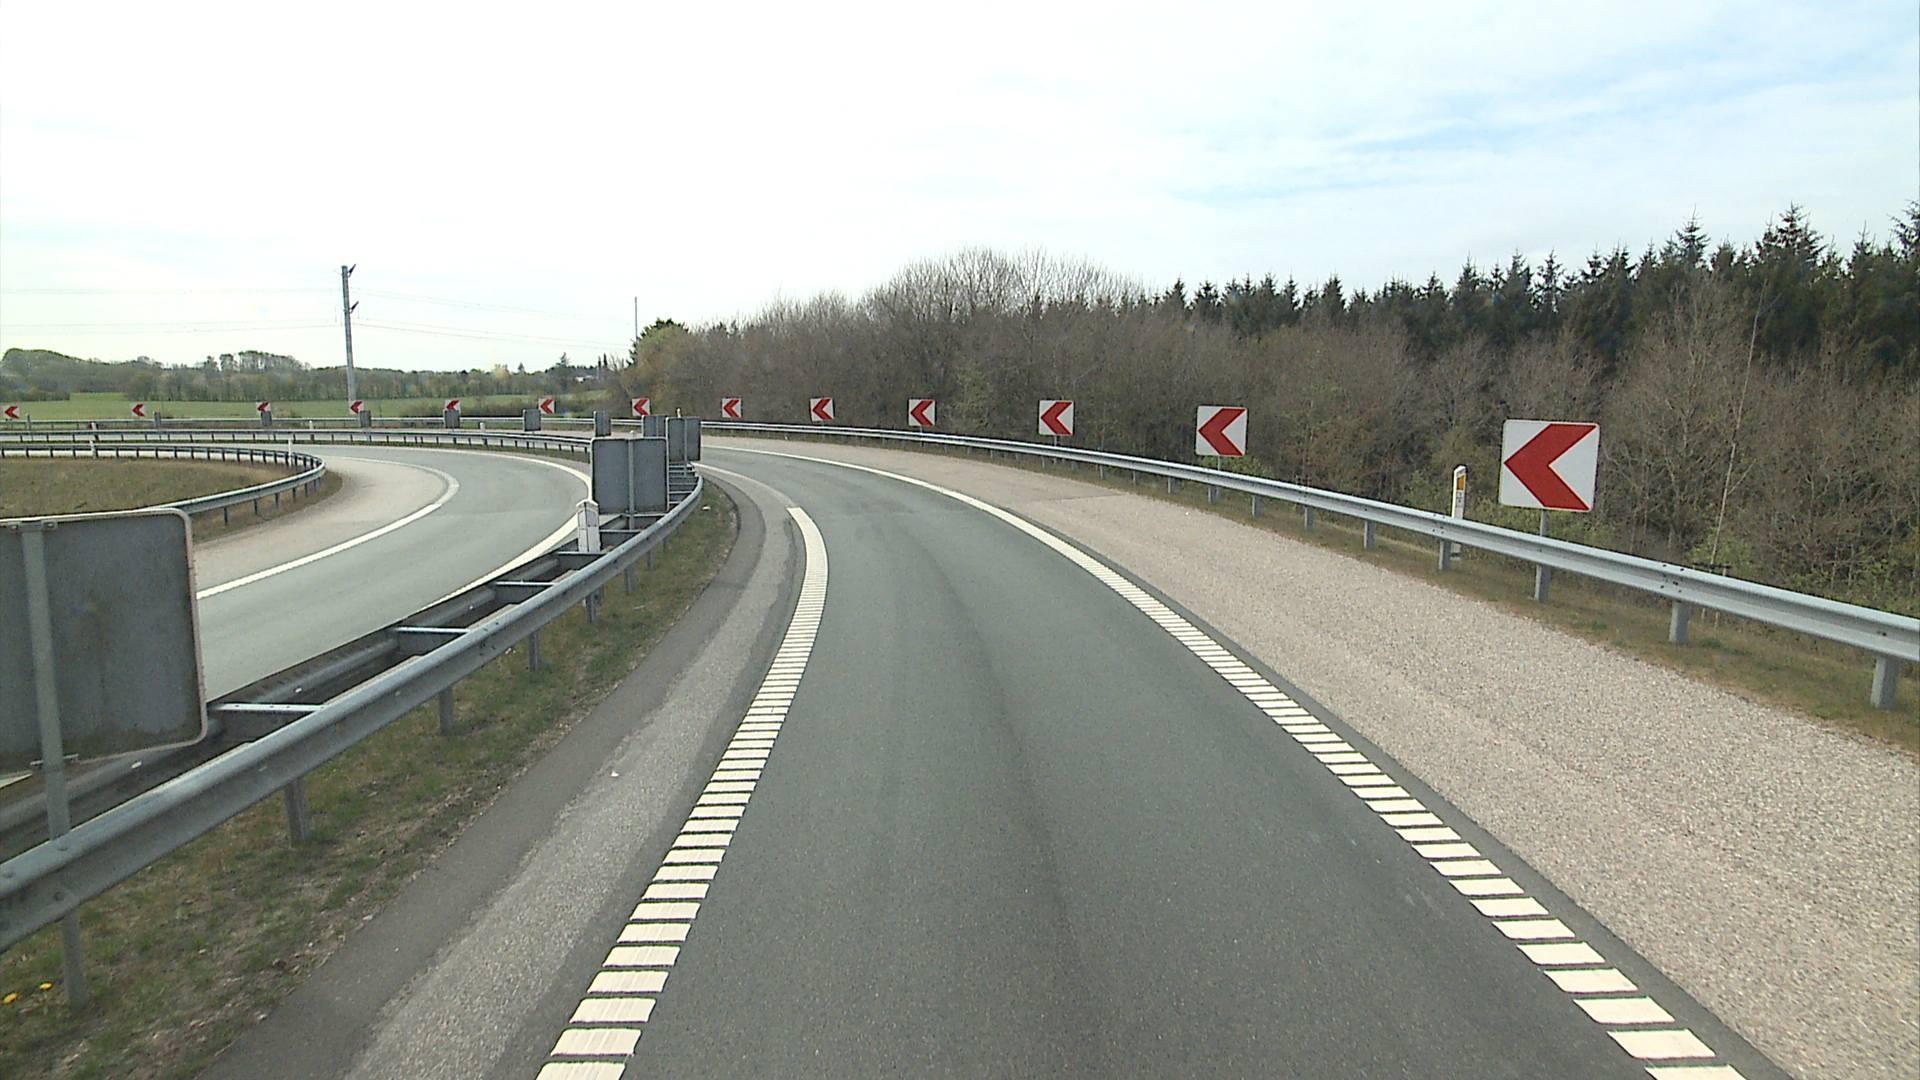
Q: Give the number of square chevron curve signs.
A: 13